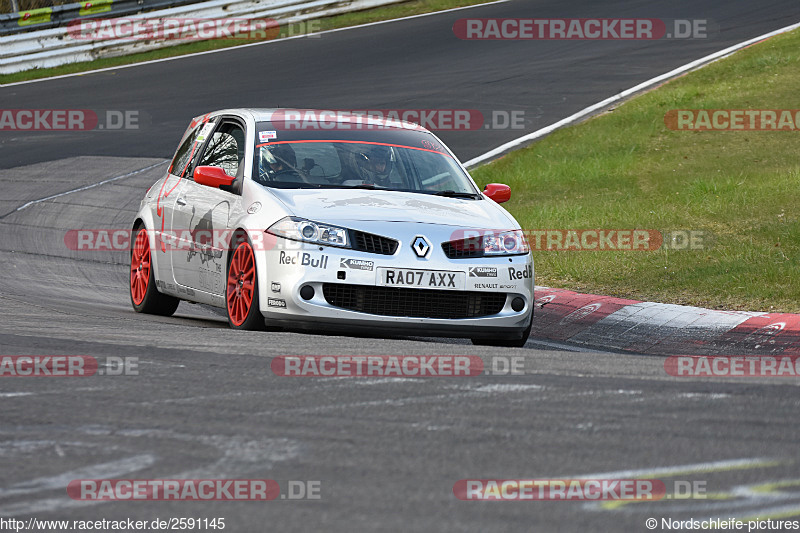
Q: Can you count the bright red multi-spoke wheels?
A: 2